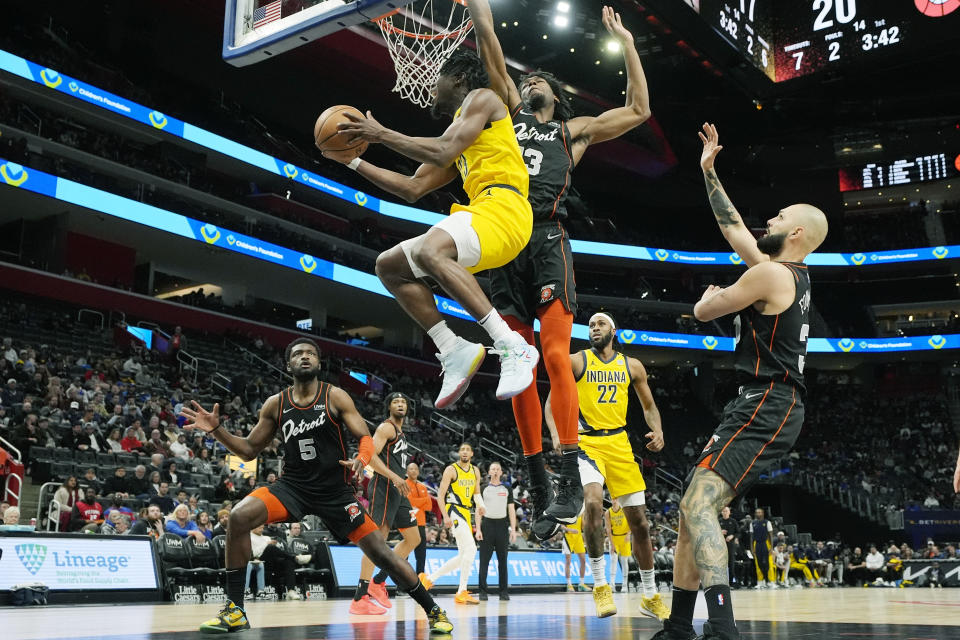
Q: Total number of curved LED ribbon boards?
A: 2